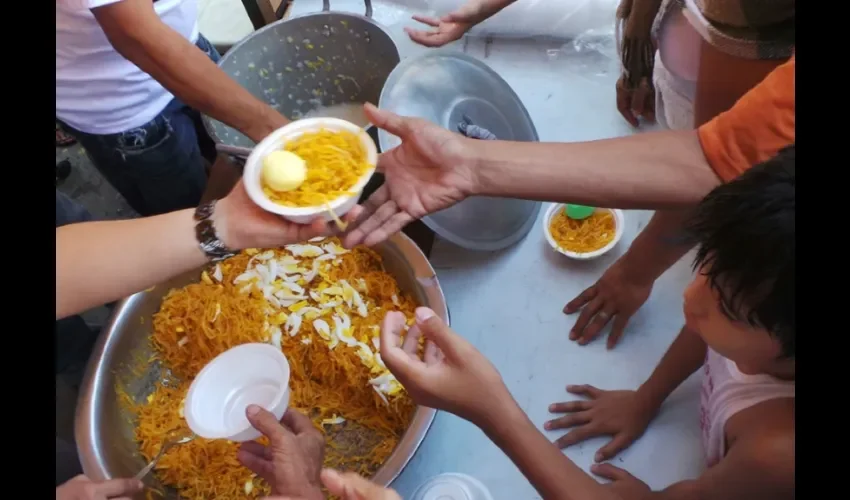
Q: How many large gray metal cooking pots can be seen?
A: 2